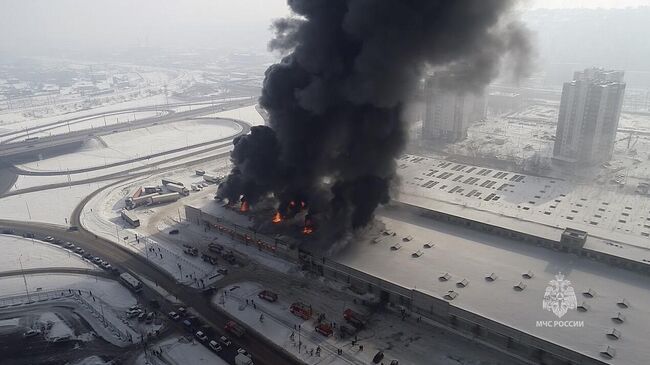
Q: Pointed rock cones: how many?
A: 0